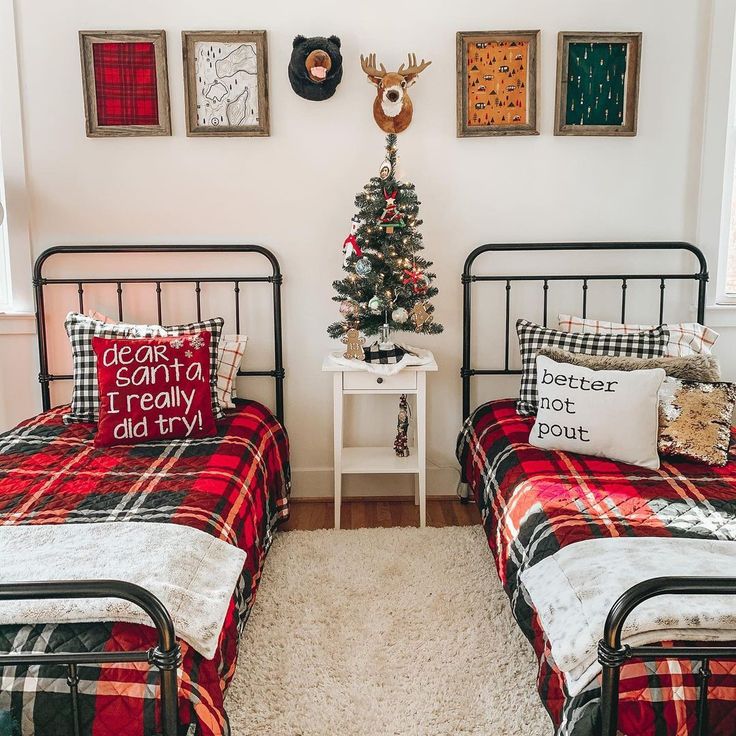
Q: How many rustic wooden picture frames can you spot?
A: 4